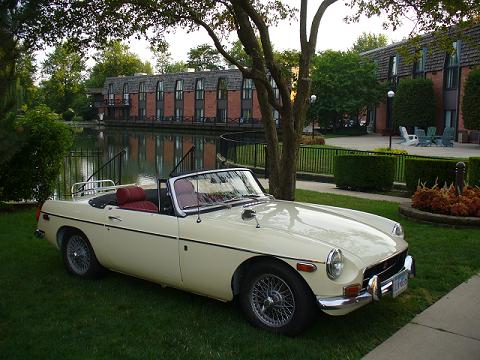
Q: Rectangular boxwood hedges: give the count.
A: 3